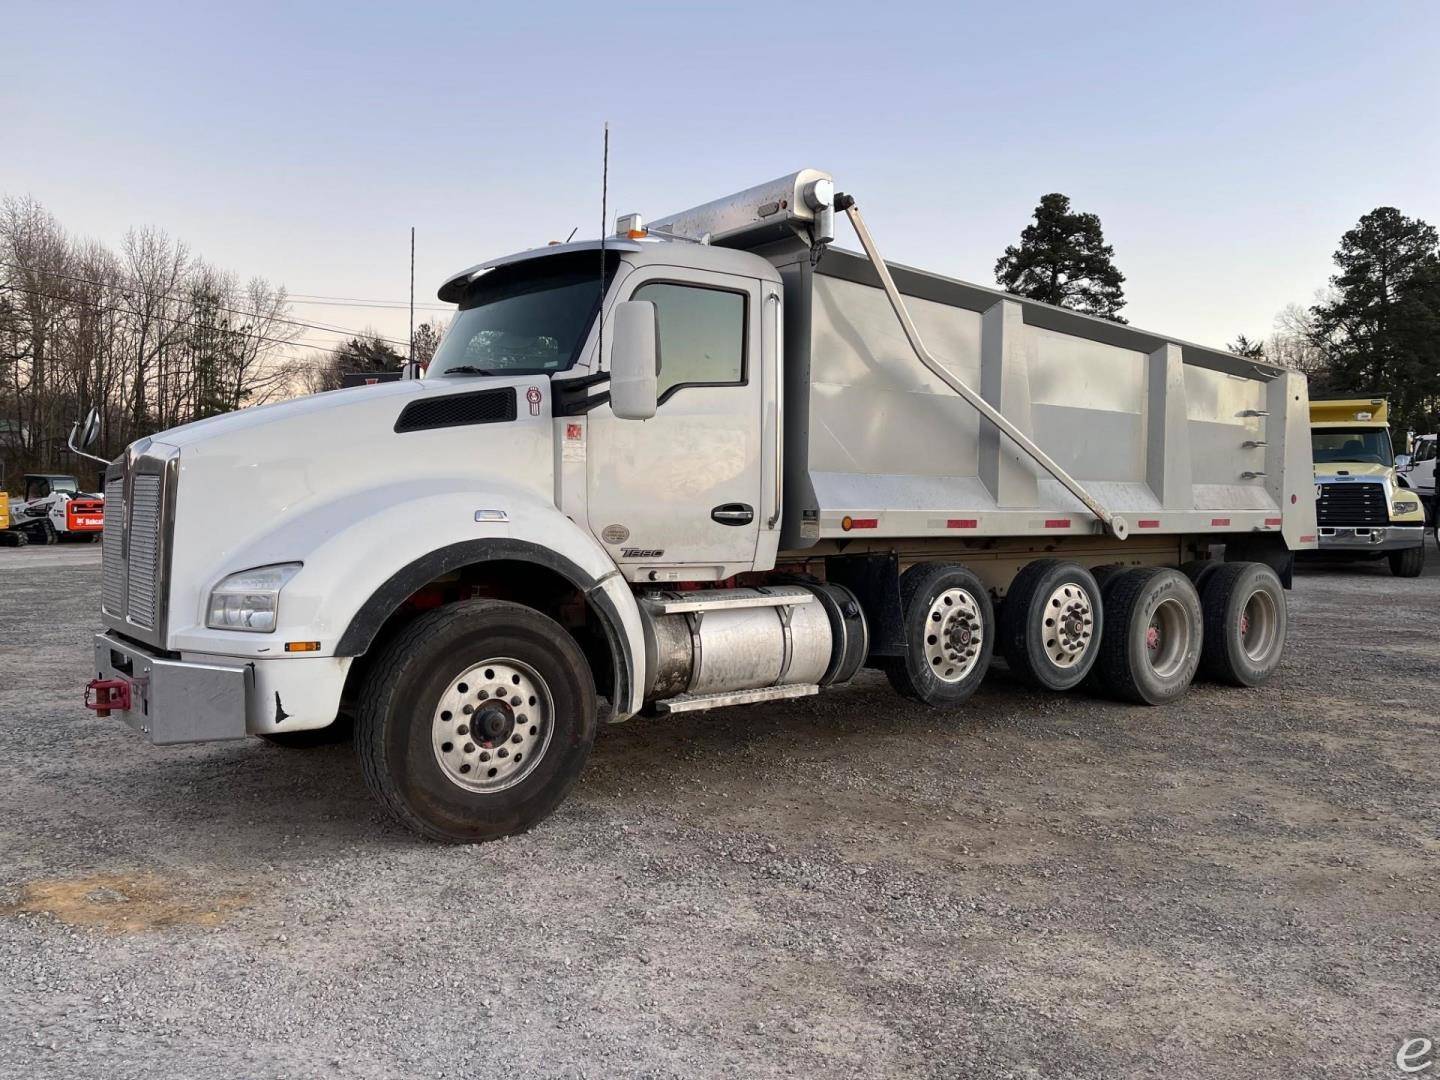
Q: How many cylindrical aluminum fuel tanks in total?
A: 1